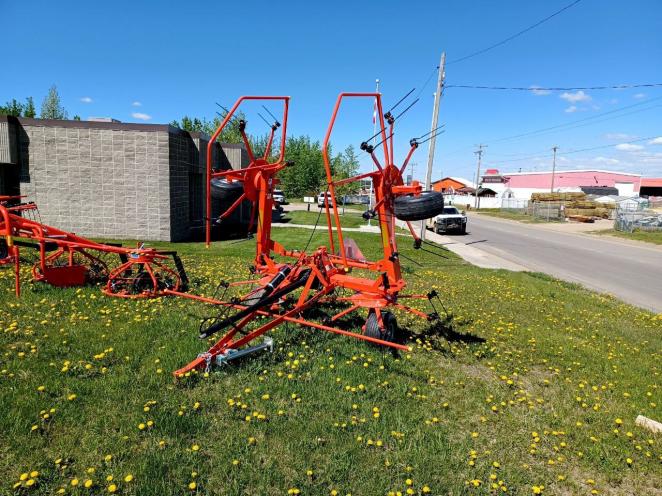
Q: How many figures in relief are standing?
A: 0